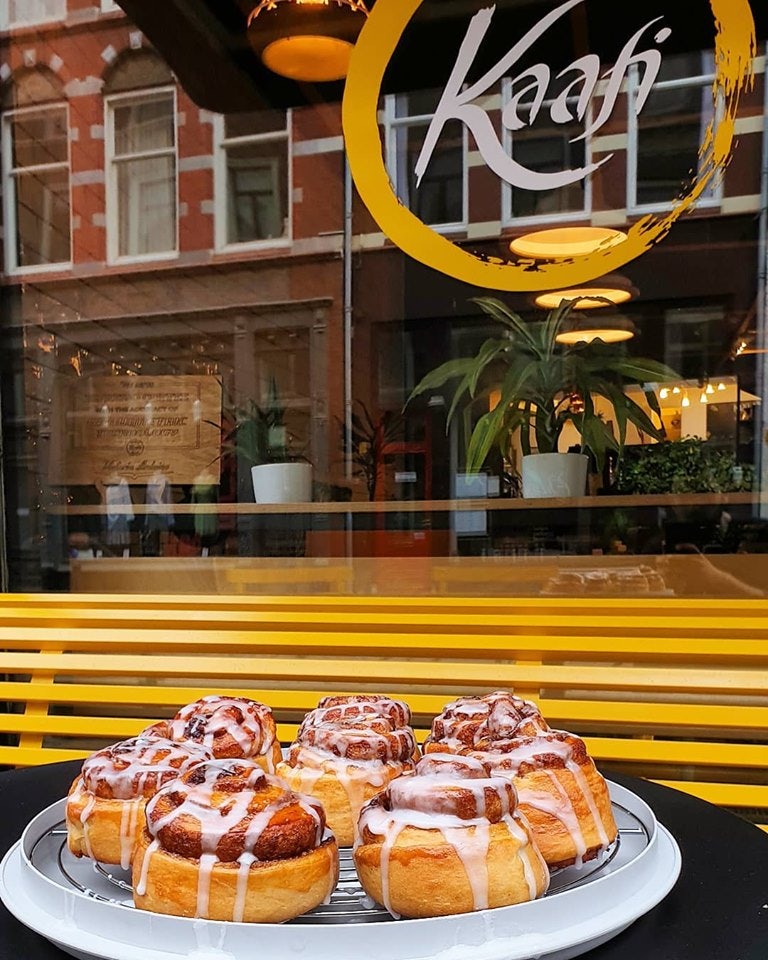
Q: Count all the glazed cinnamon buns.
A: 8